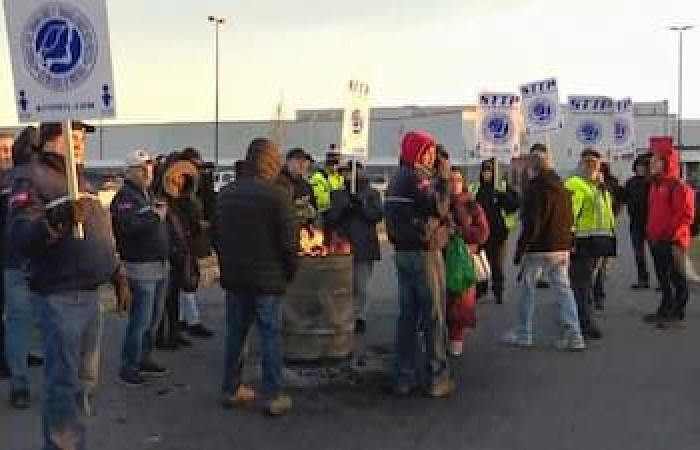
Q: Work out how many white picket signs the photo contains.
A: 6